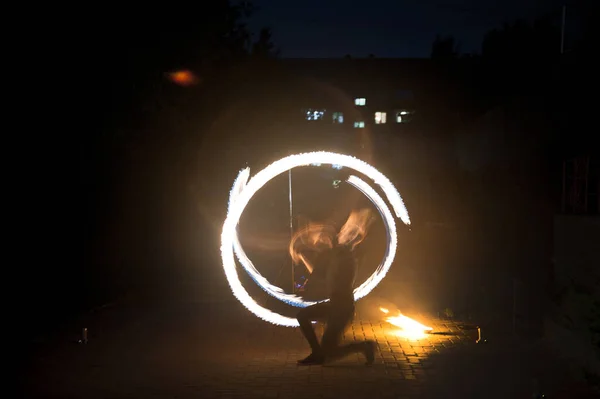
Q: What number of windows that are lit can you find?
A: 6